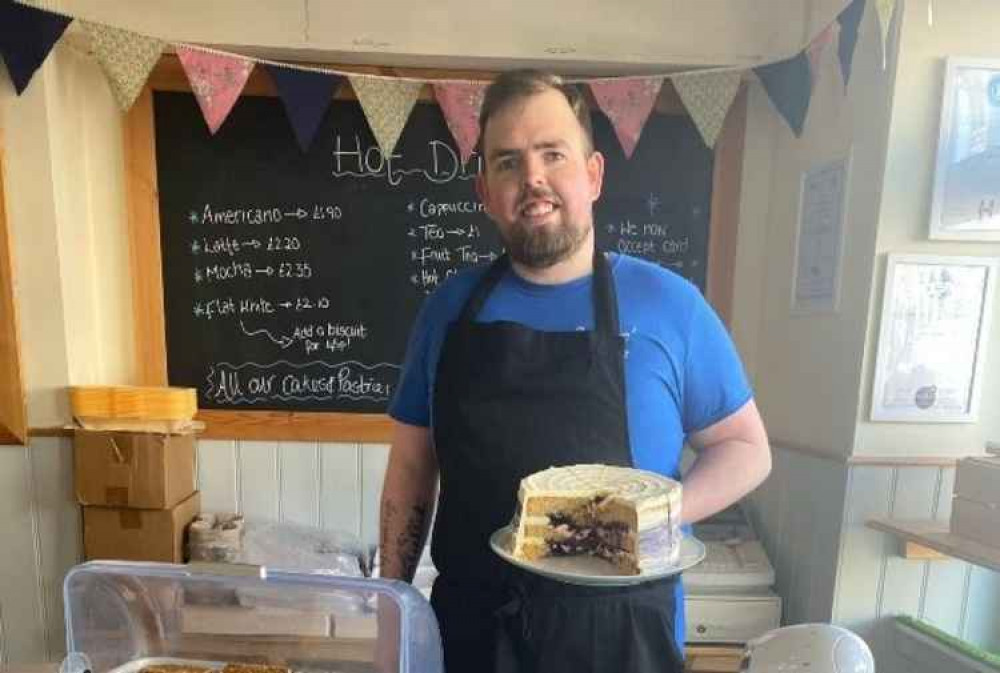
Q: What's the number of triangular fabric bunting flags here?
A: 12